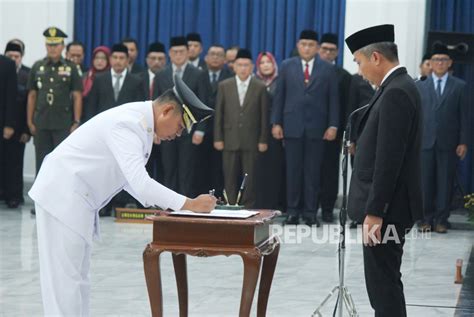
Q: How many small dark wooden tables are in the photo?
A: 1